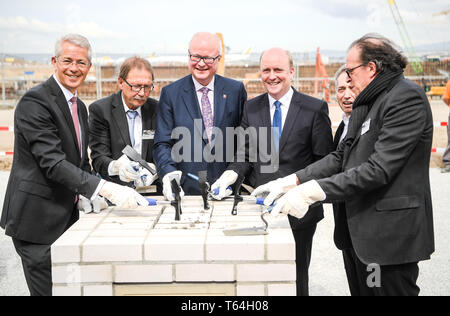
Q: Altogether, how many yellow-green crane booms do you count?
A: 1